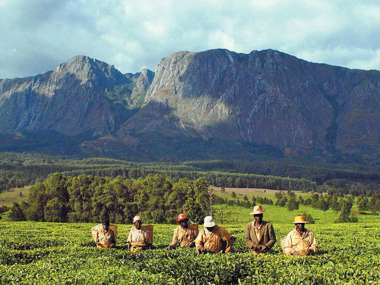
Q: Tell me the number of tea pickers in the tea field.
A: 6